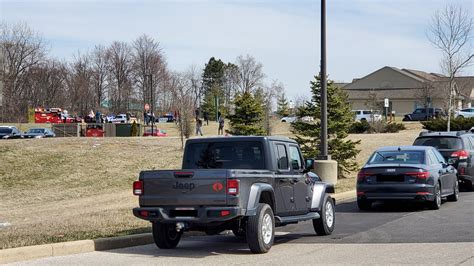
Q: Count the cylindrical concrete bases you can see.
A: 1